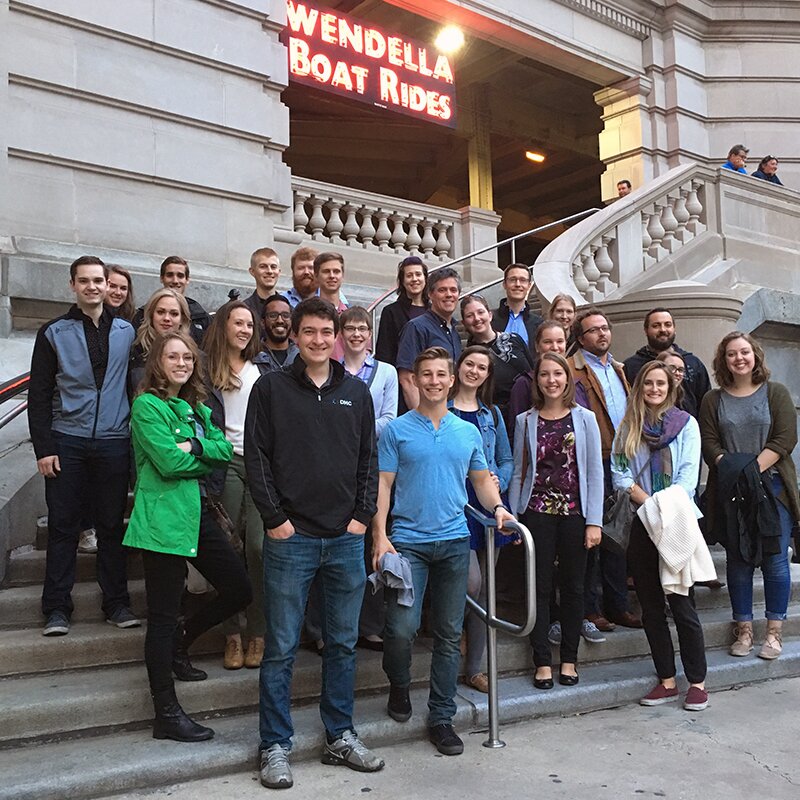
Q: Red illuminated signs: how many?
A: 1